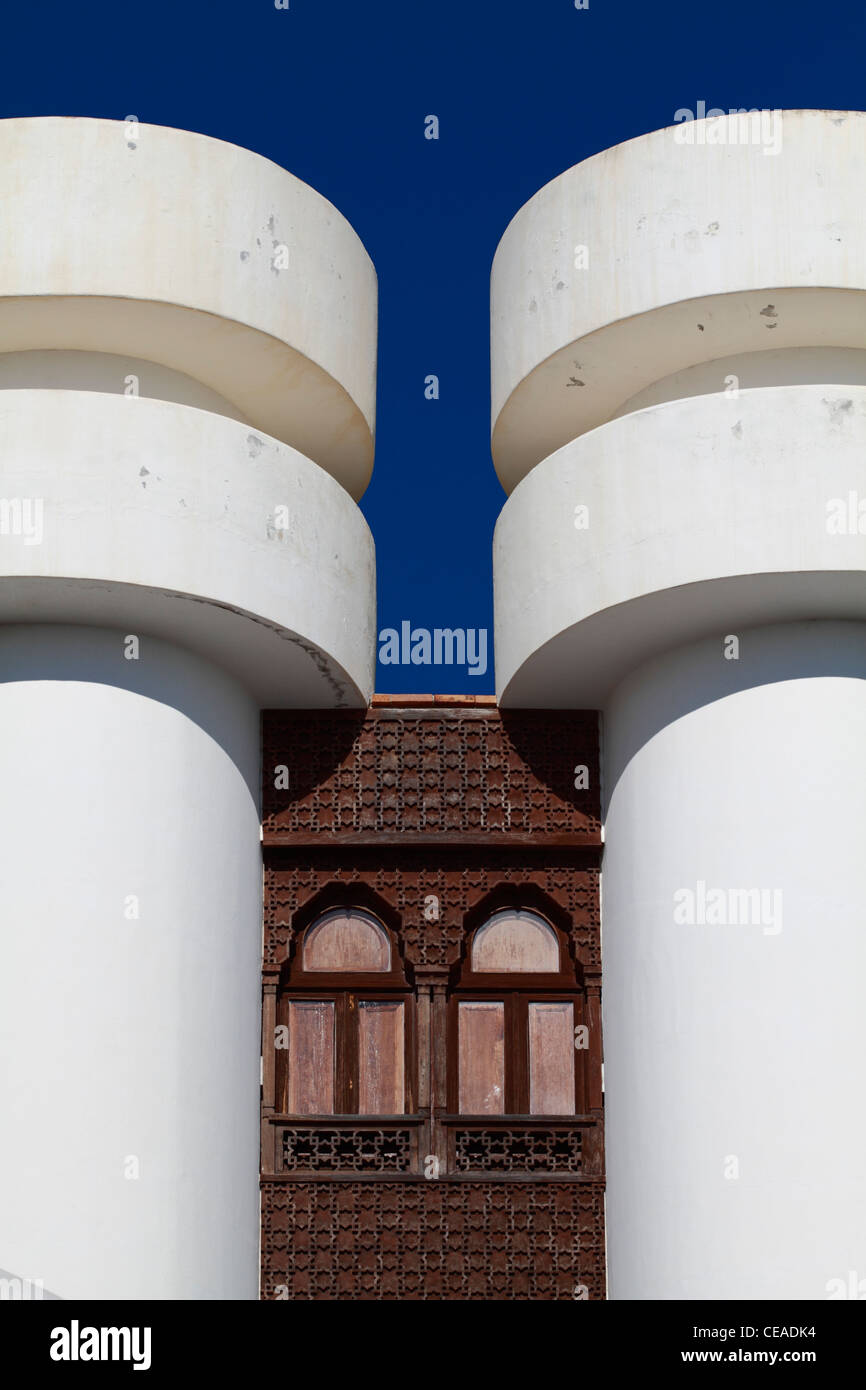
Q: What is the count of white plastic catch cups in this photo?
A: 0